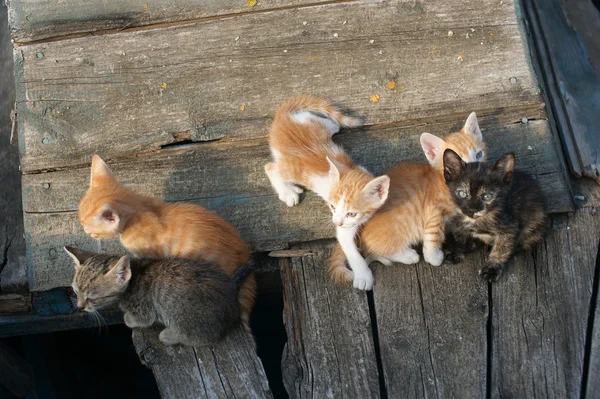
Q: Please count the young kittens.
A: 5